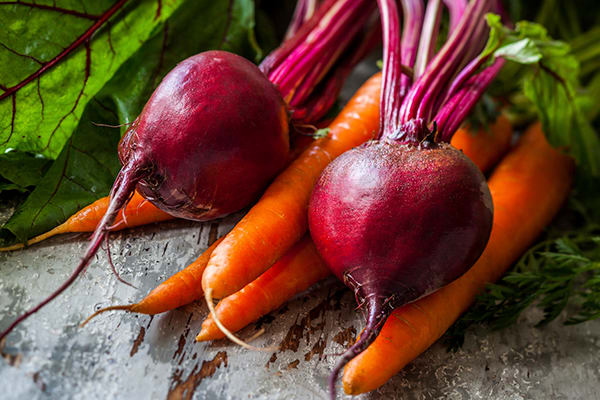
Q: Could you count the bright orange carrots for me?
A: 5